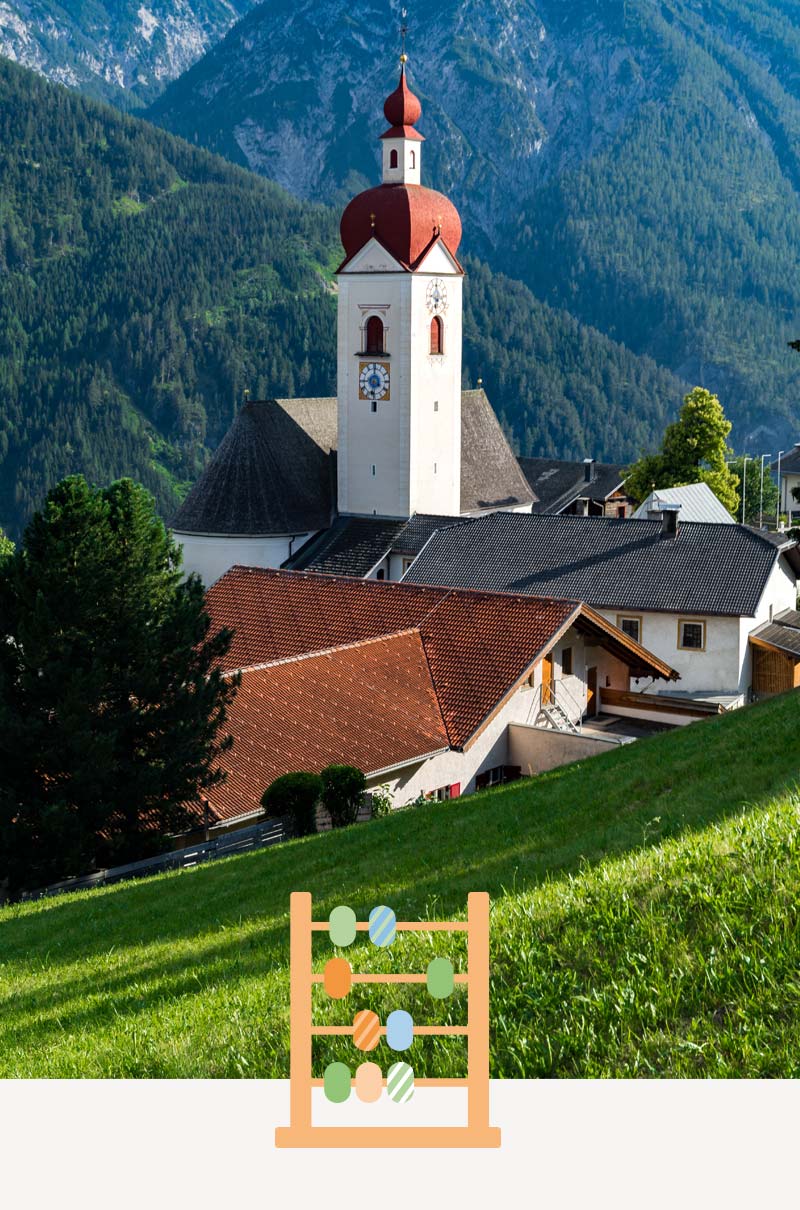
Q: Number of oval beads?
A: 9